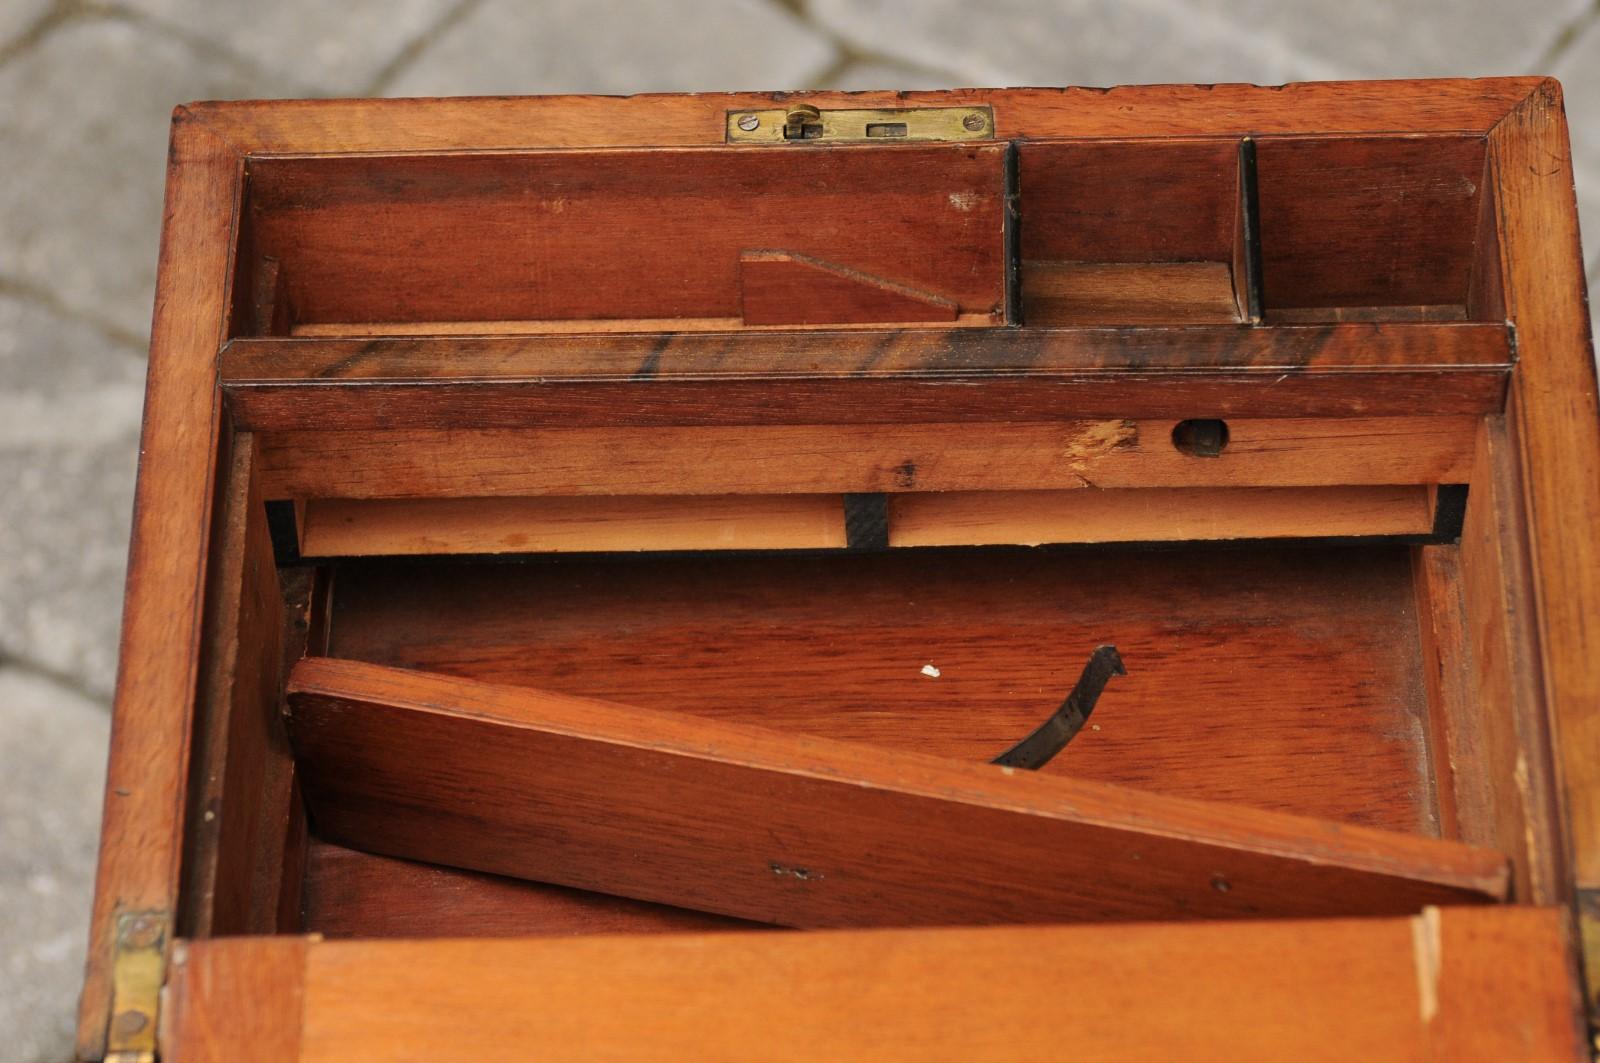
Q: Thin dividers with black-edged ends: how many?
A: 2